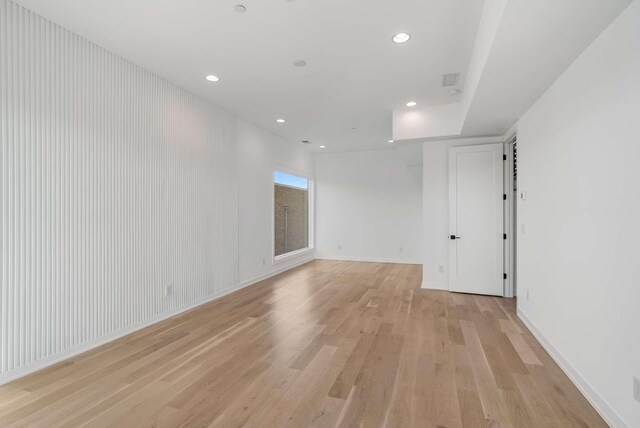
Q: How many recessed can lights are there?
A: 6